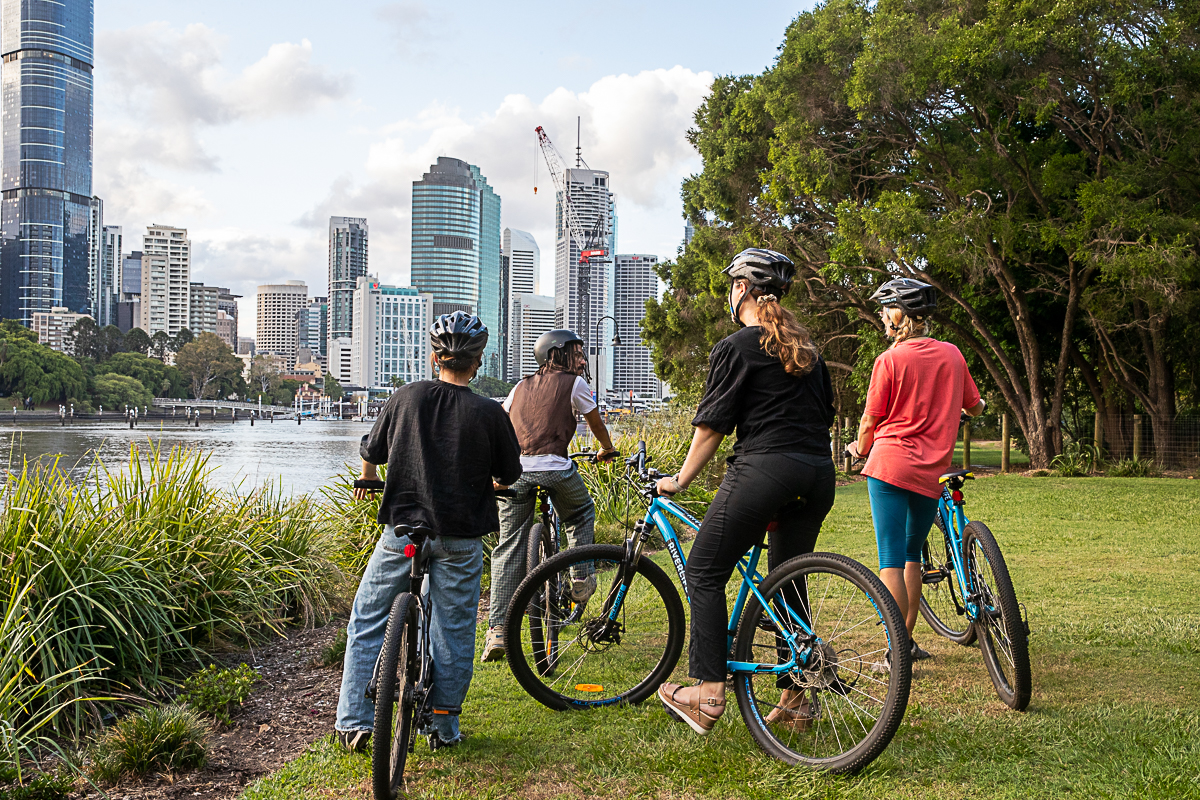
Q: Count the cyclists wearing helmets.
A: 4